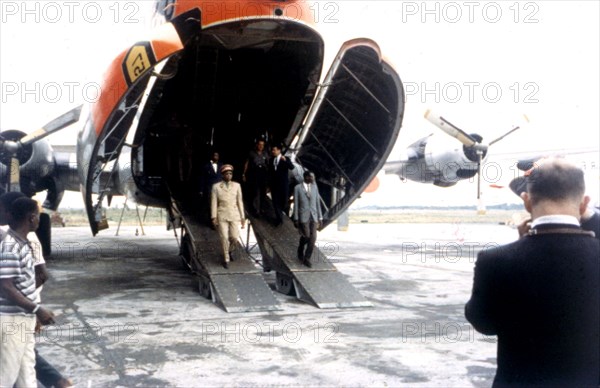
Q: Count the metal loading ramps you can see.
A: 2